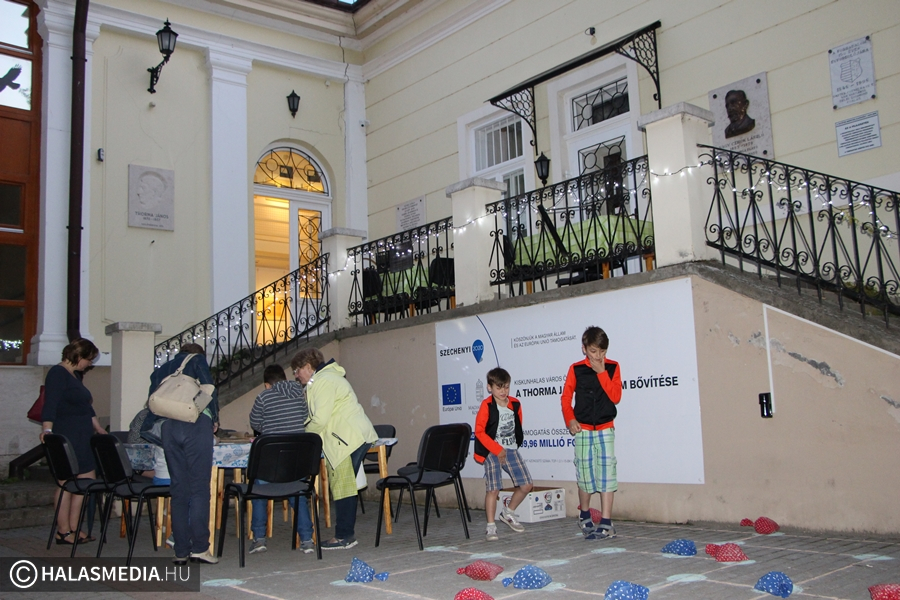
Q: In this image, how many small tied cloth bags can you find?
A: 11